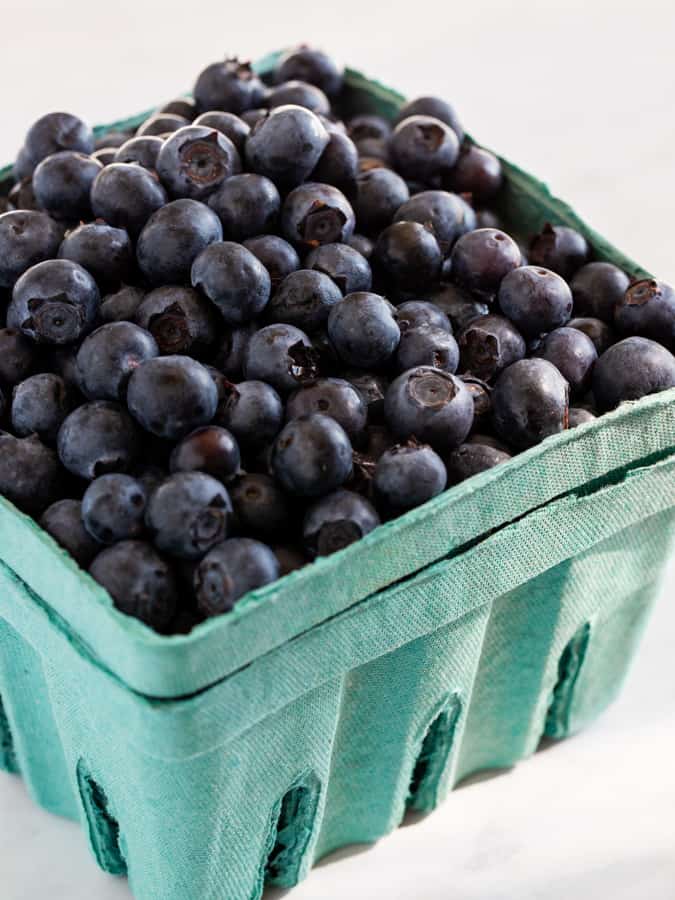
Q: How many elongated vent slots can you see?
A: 5